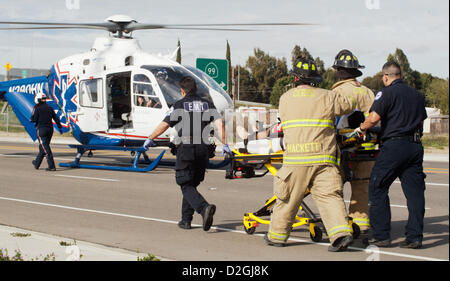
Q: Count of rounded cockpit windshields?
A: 1